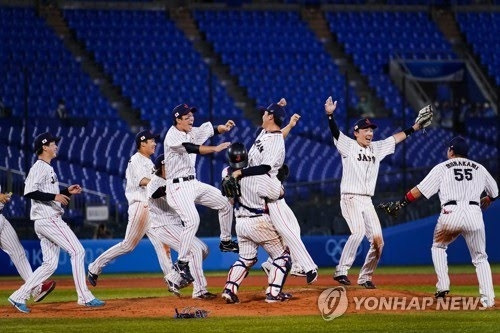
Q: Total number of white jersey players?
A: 9